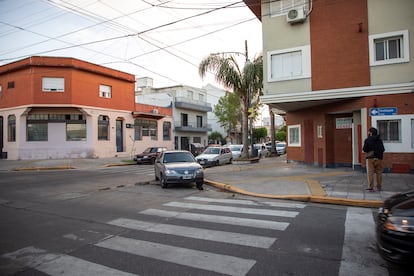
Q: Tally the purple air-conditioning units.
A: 0